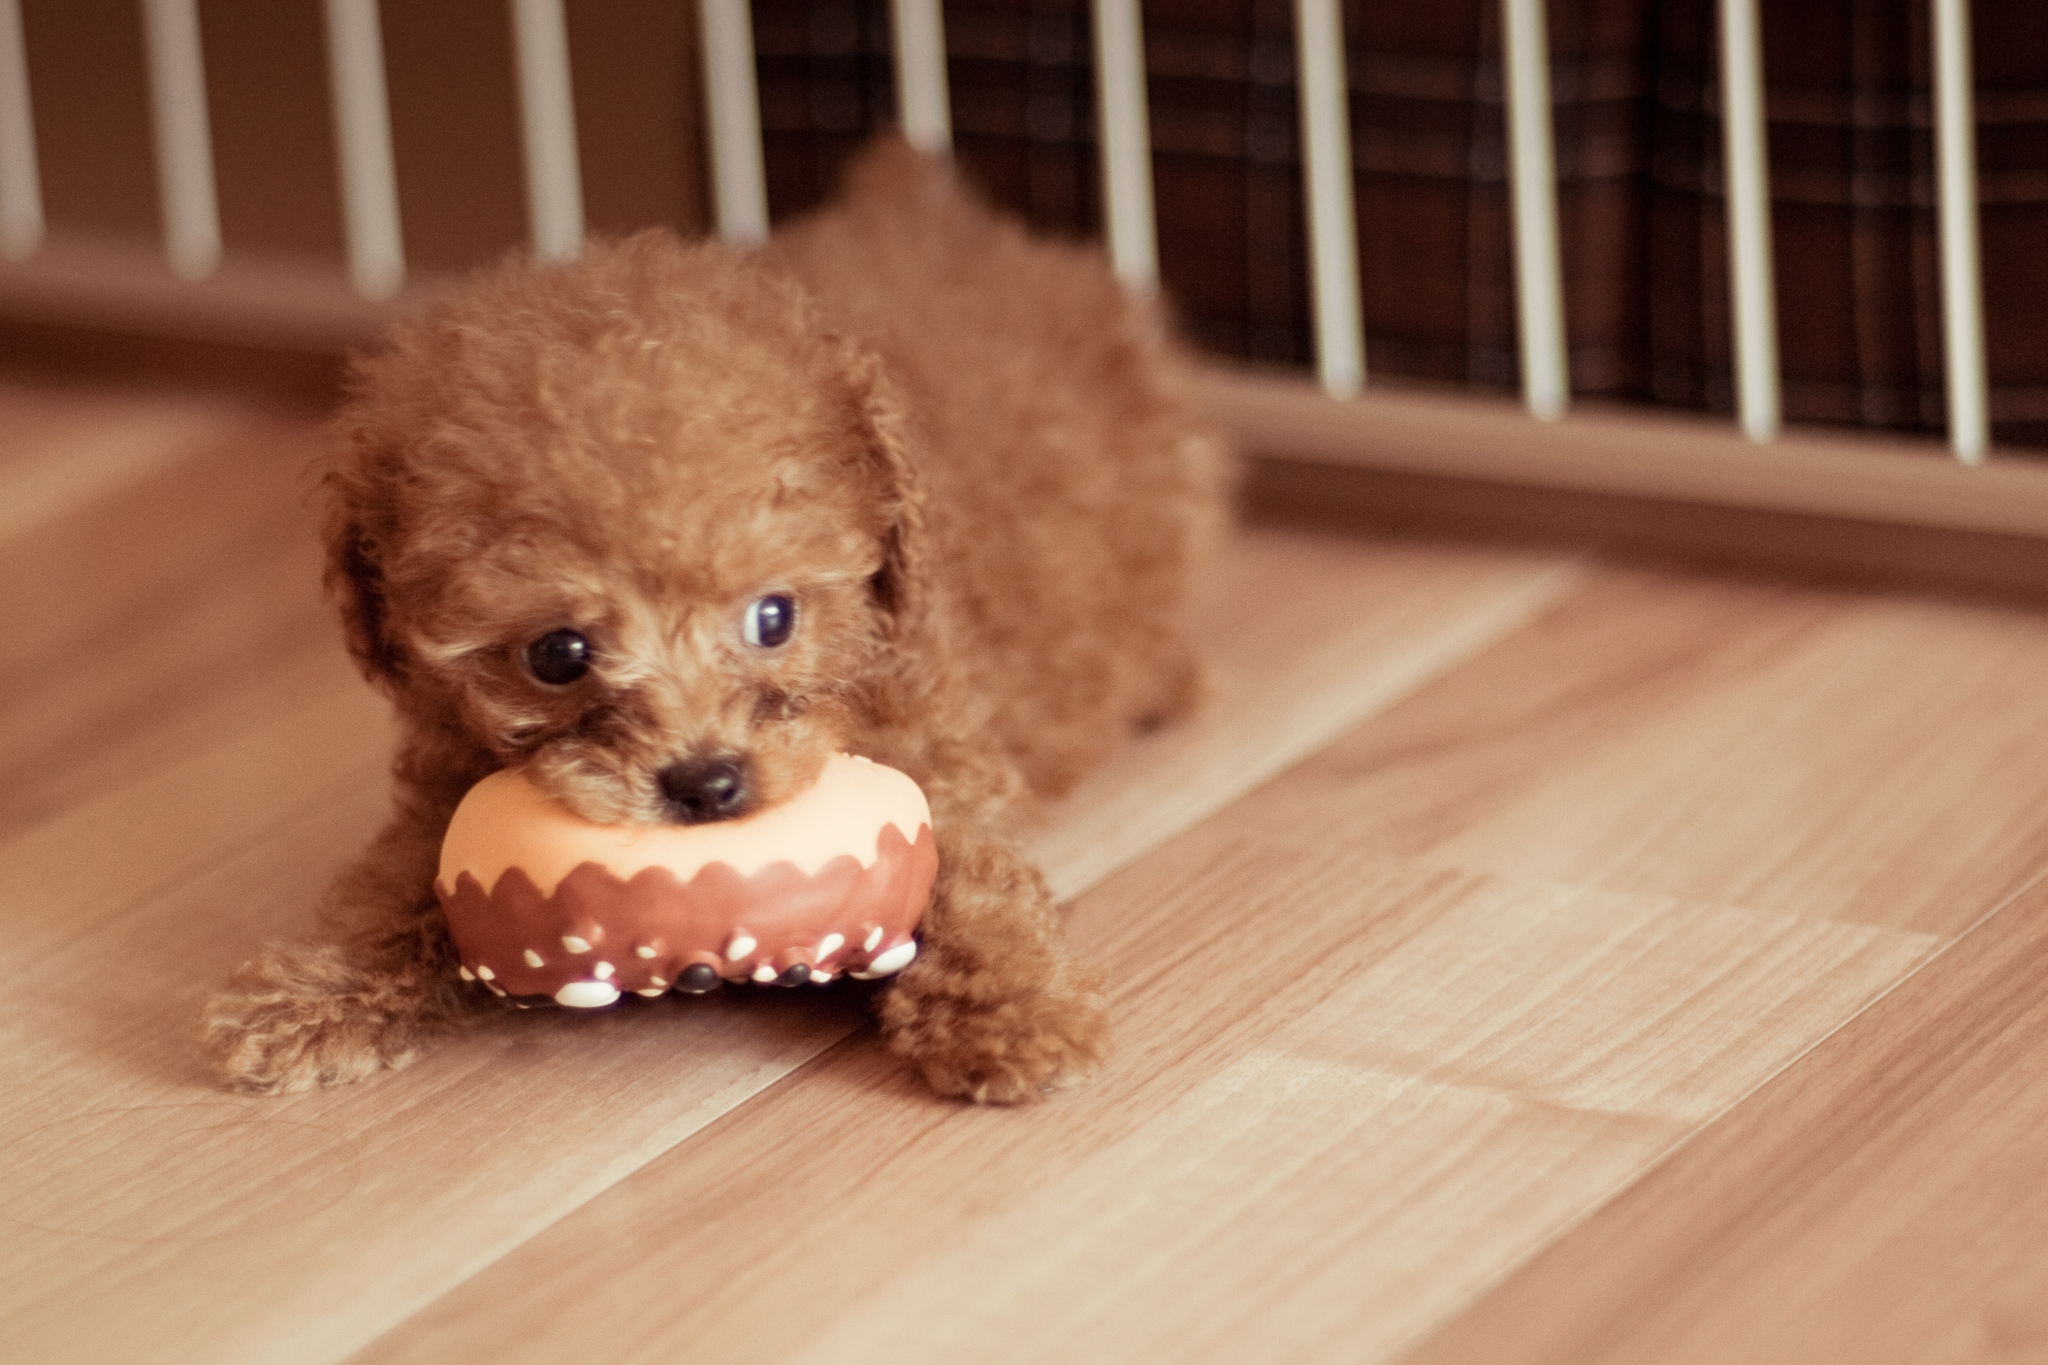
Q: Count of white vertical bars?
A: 11